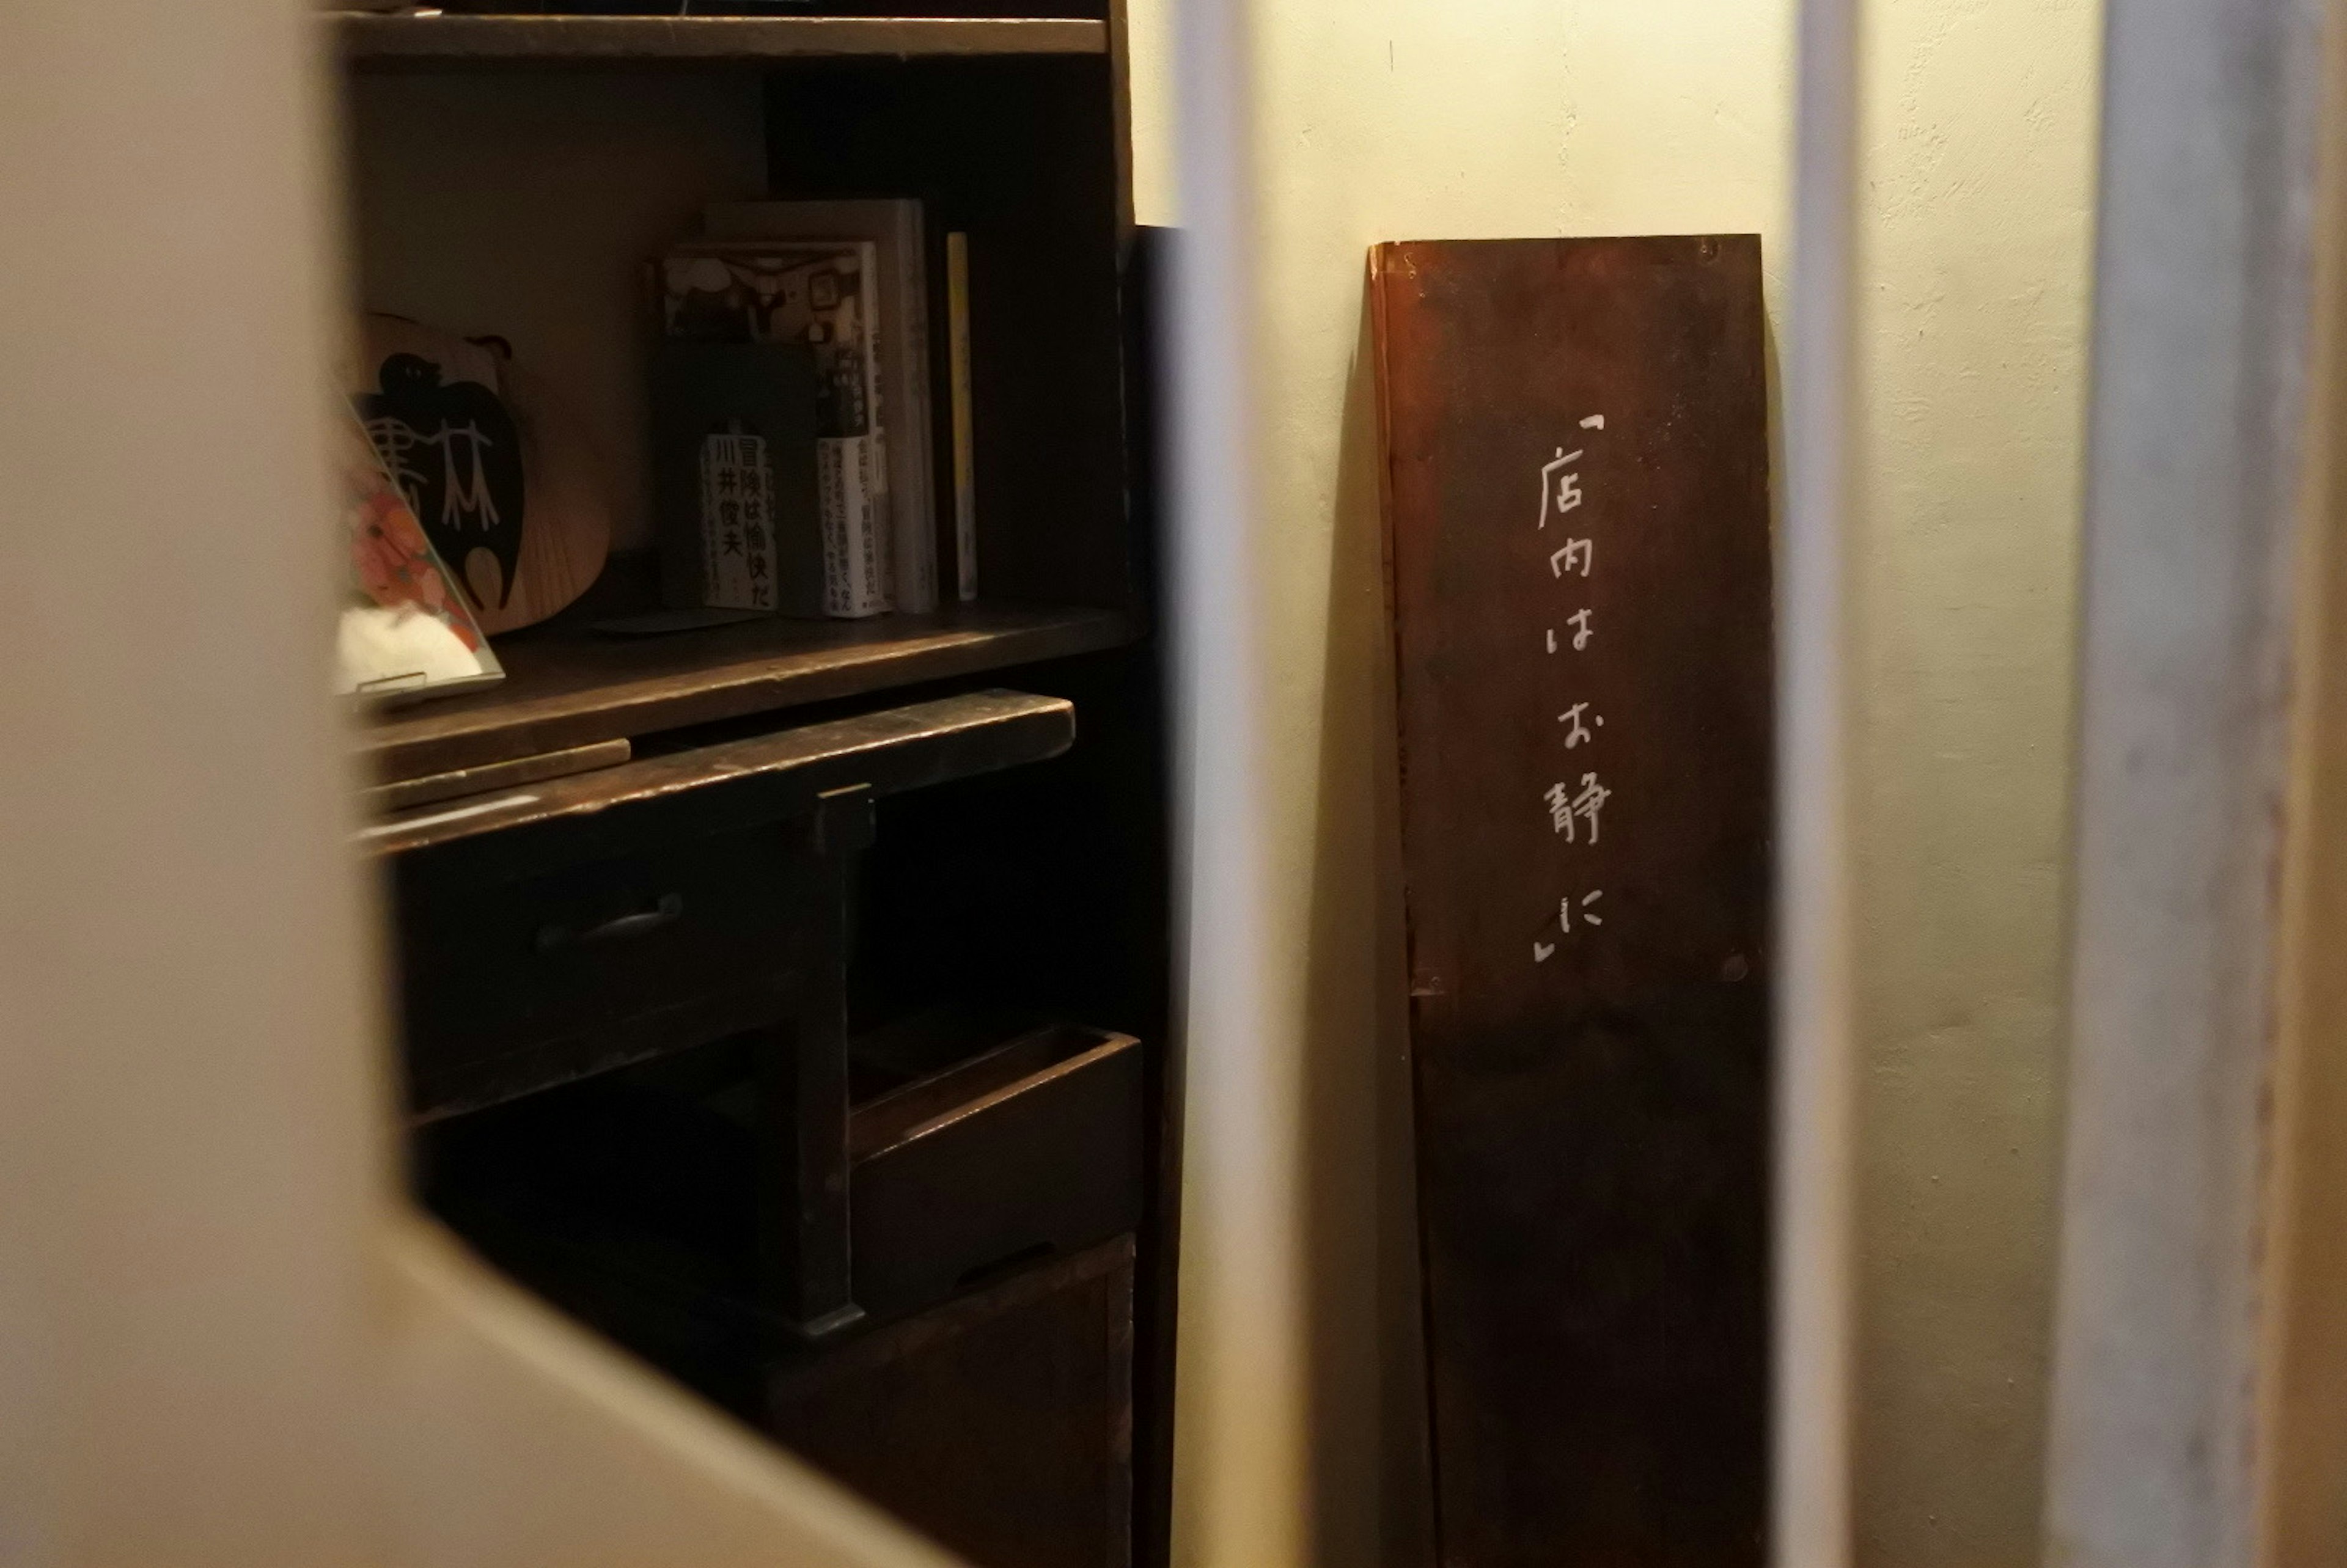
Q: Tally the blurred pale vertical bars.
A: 3